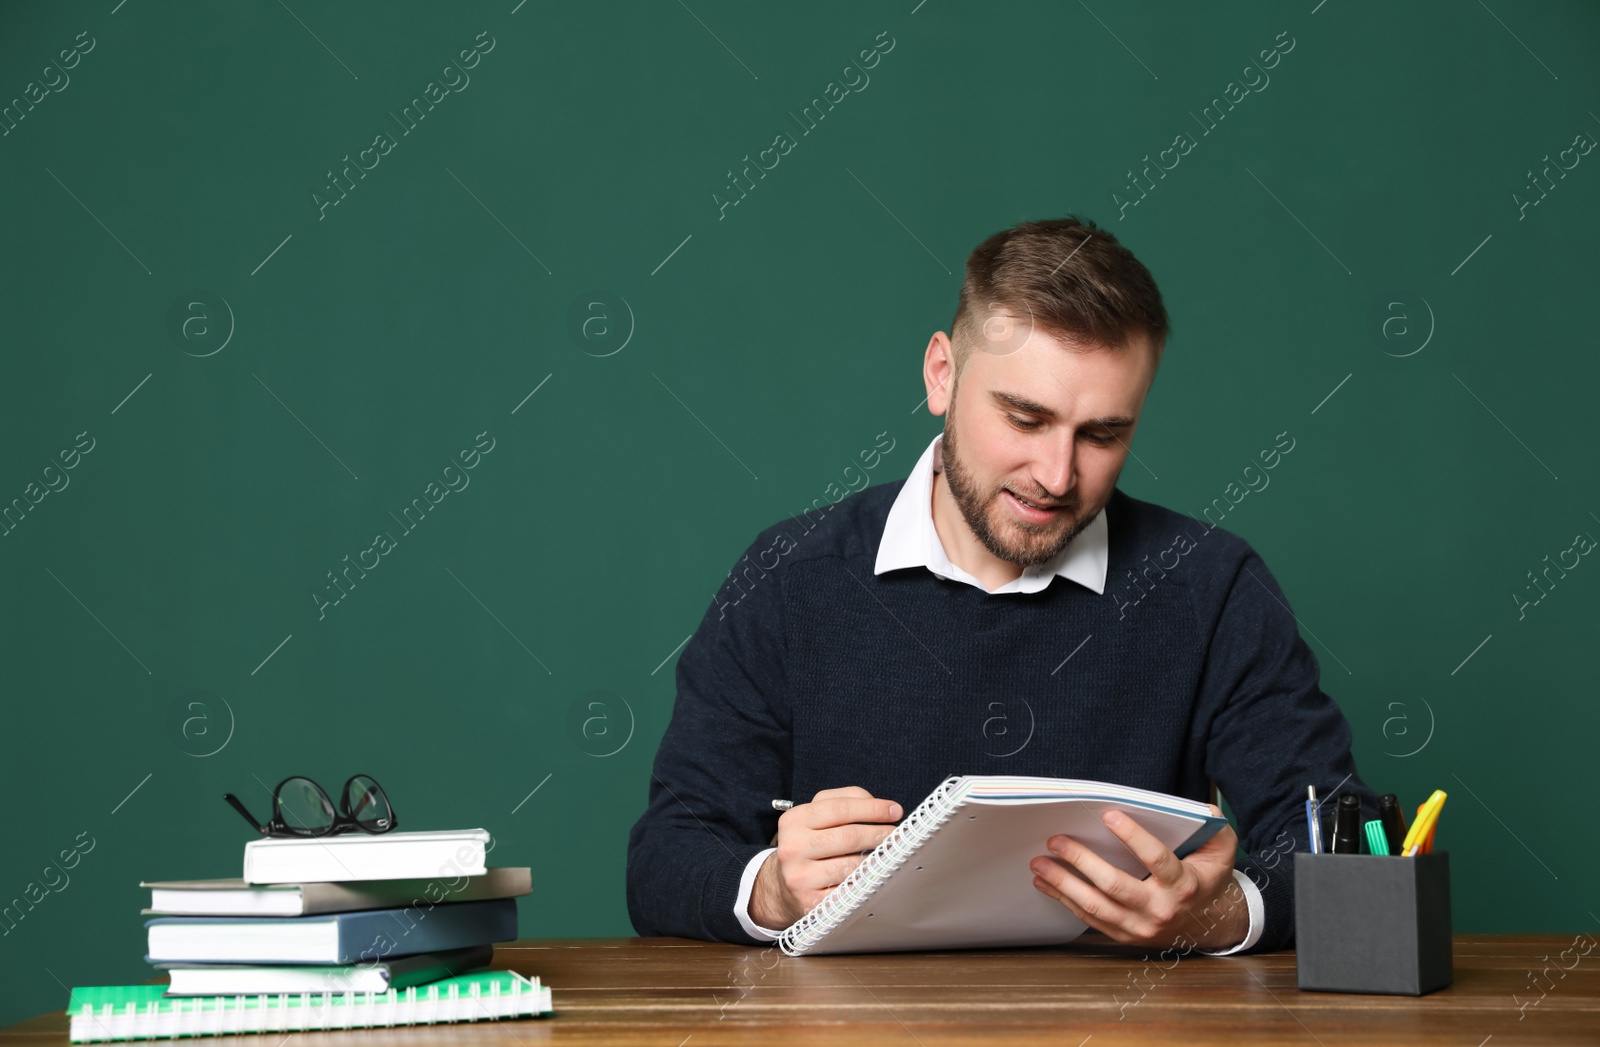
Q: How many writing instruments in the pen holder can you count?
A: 6